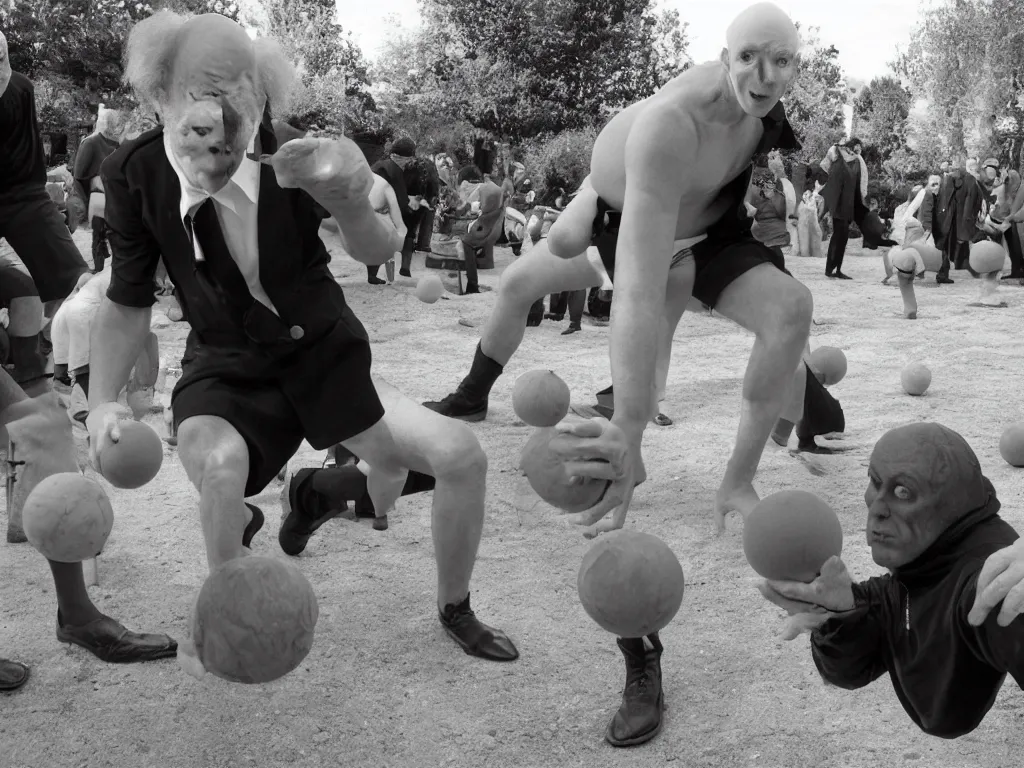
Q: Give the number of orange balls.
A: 0